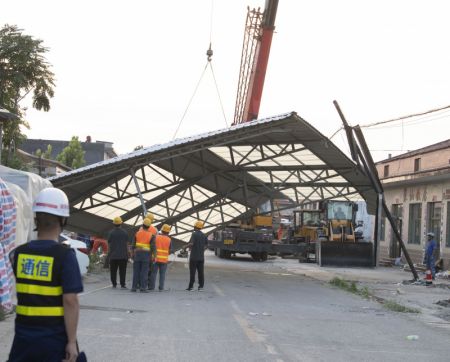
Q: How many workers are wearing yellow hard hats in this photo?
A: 5